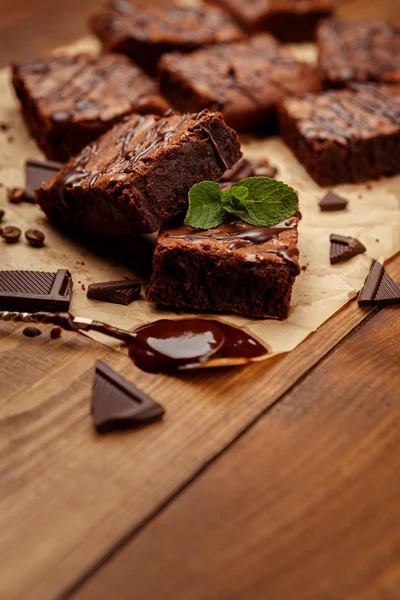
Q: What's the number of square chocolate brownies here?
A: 8